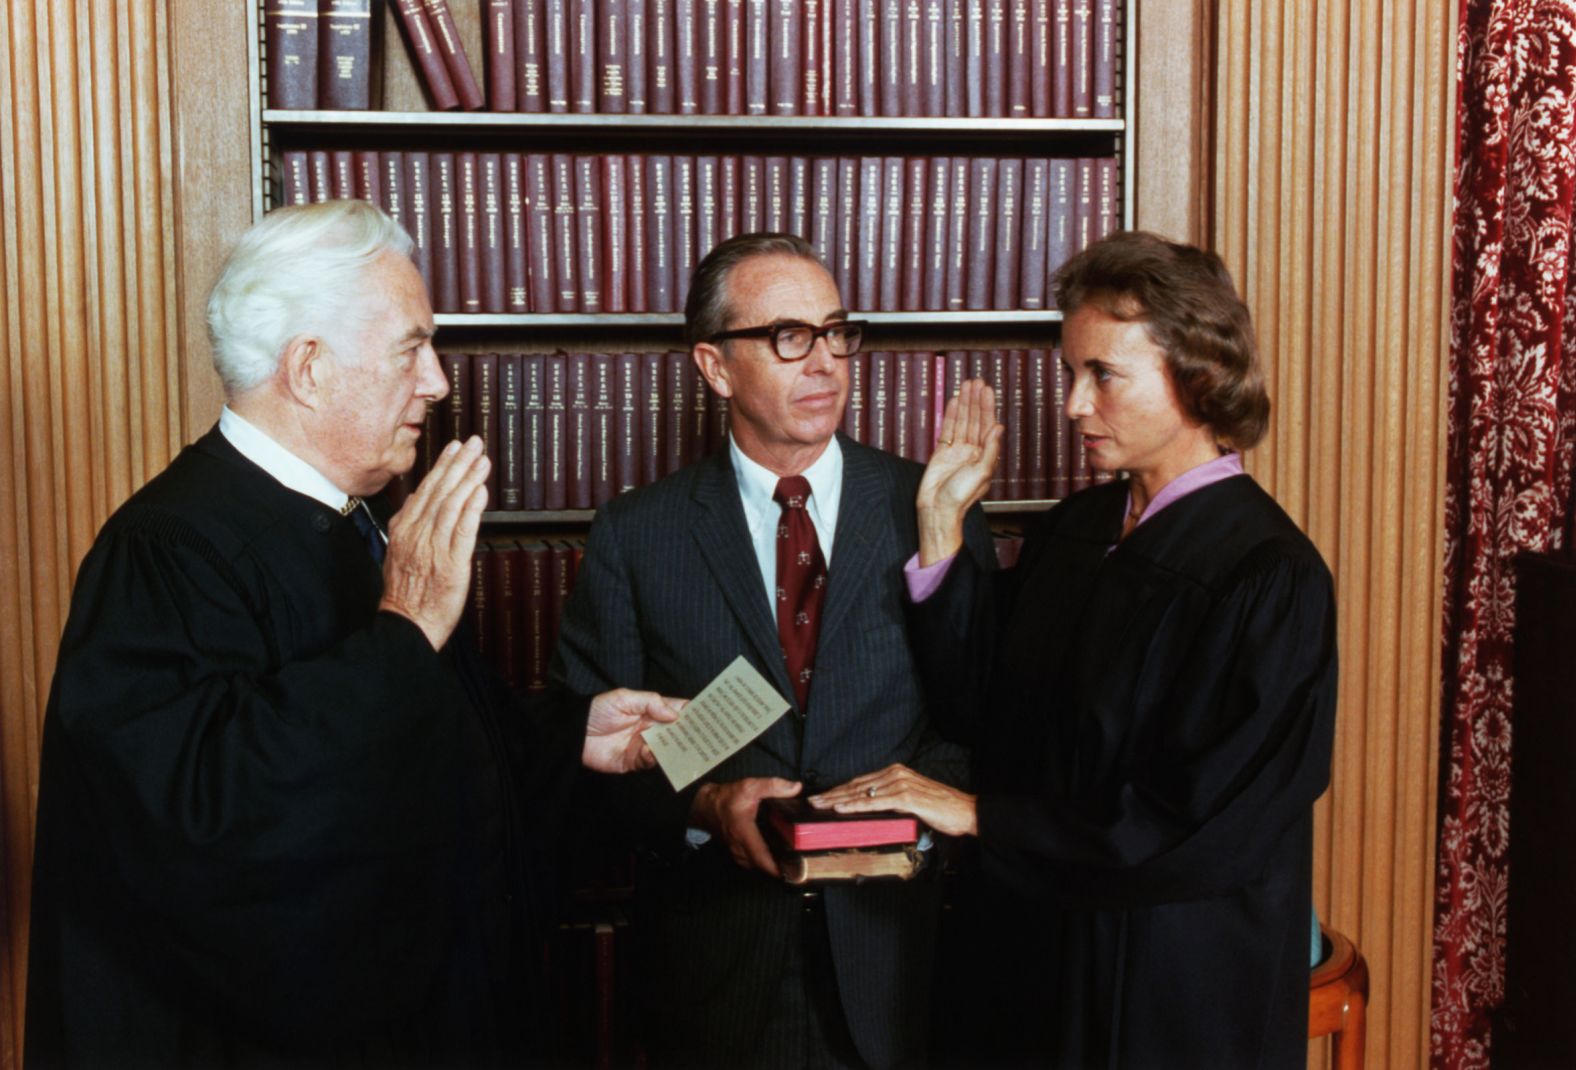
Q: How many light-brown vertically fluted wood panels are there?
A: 2